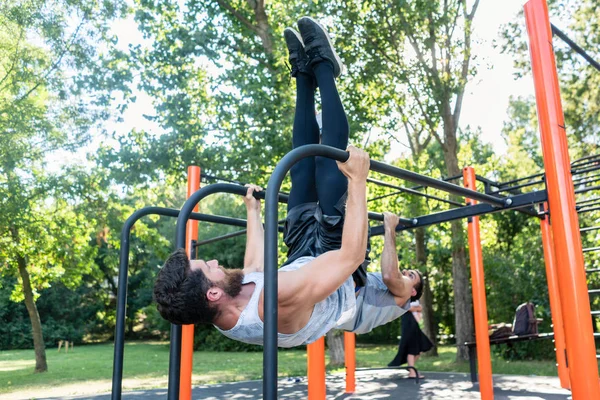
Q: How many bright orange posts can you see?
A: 6